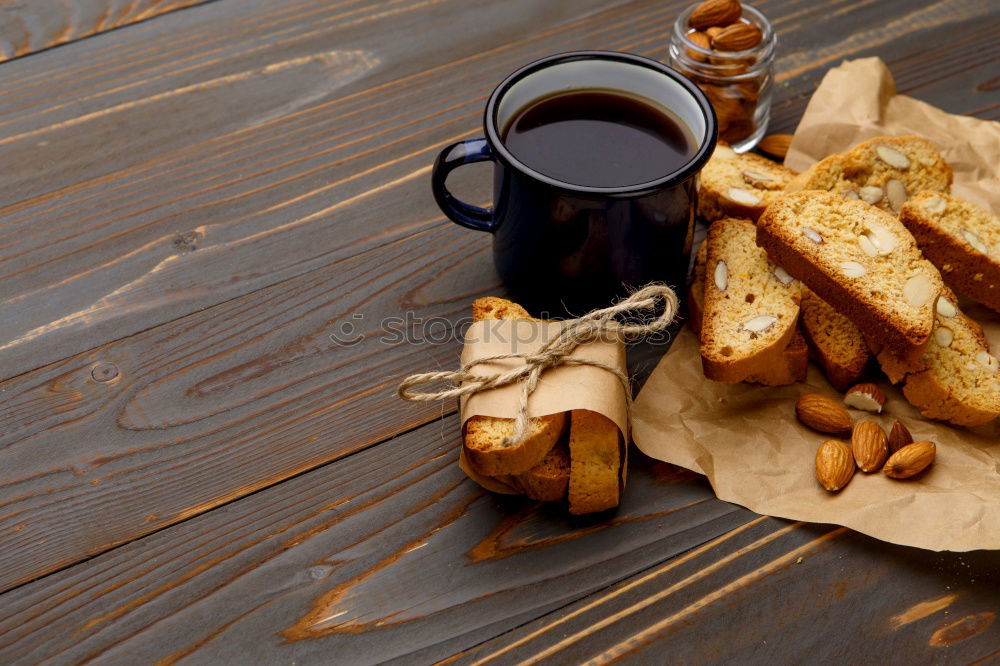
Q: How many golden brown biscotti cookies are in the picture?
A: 11